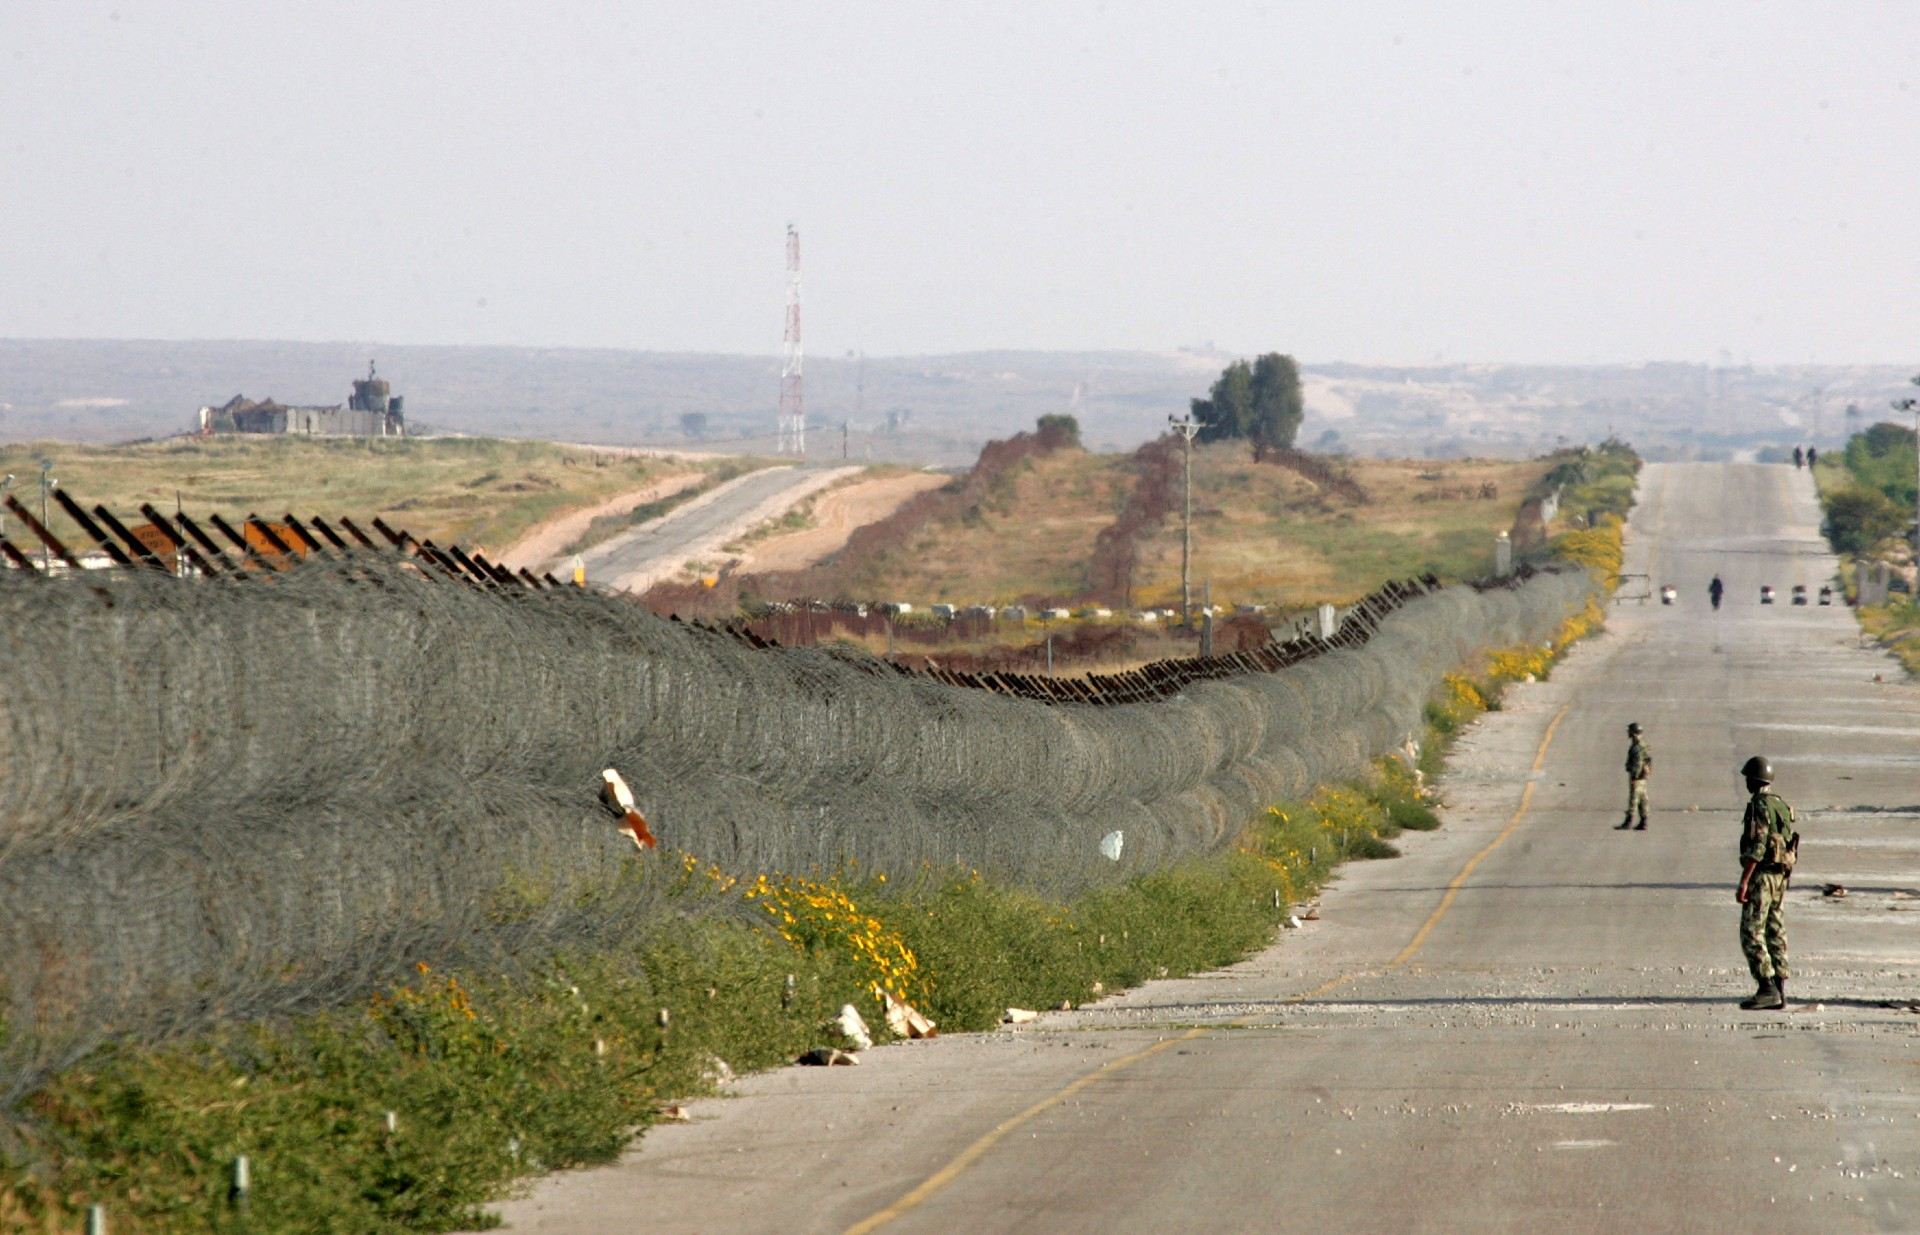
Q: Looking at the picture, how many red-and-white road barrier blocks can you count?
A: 4